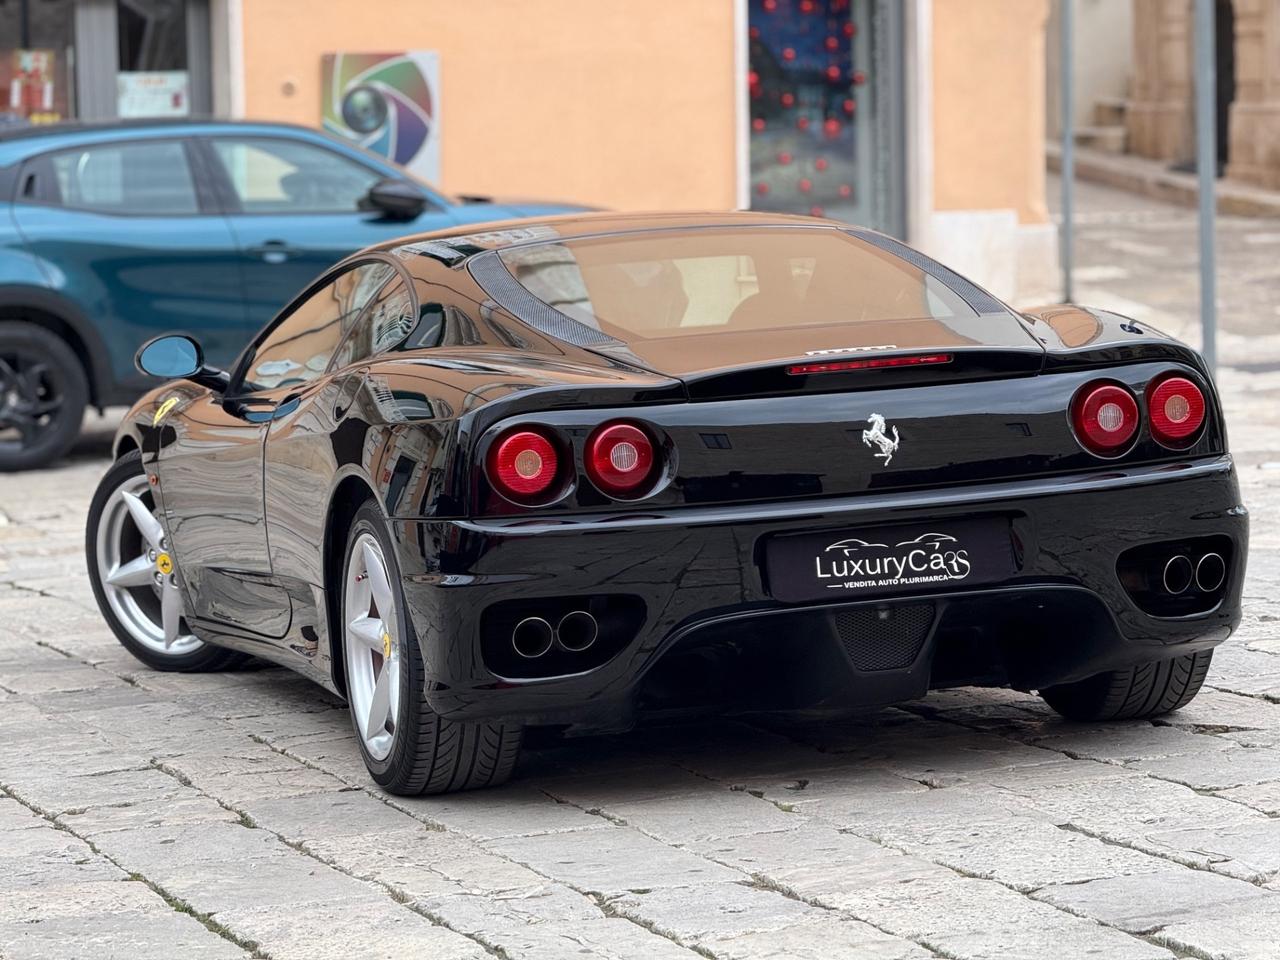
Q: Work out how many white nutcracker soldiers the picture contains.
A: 0